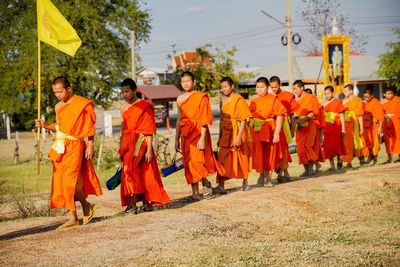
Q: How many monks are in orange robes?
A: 12